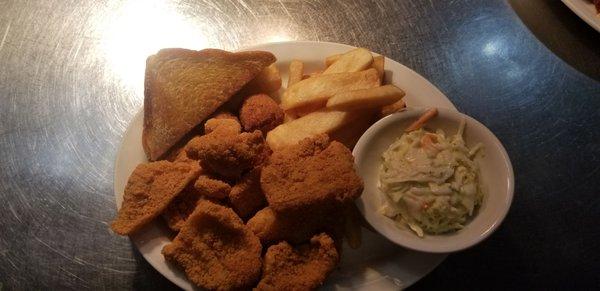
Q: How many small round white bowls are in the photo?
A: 1